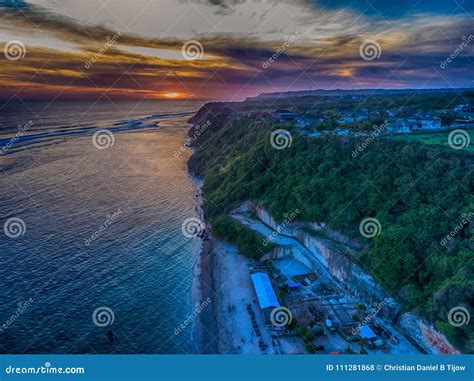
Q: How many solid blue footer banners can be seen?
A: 1